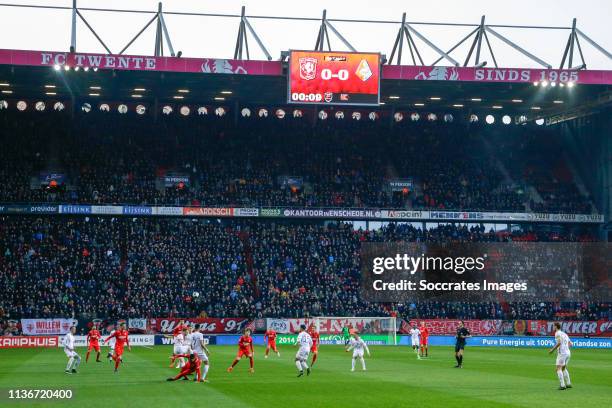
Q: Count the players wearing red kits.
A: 8